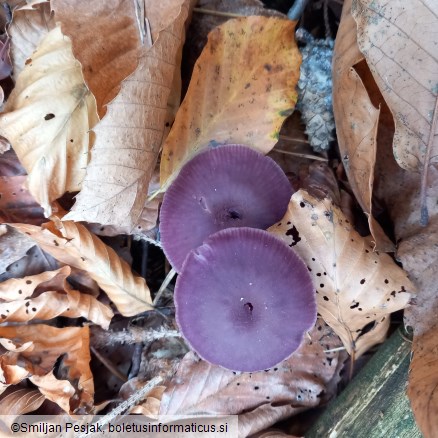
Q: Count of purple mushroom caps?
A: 2